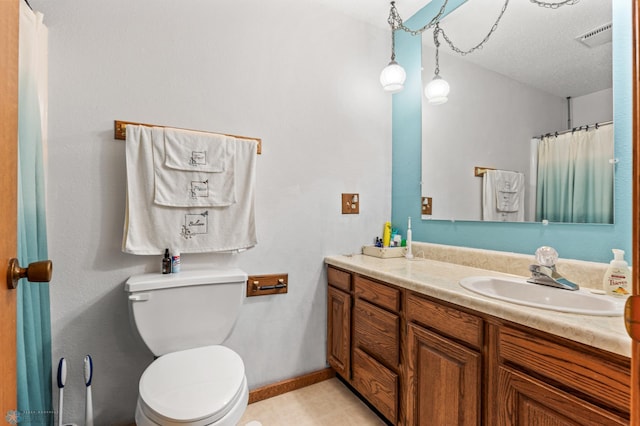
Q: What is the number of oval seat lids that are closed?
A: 1